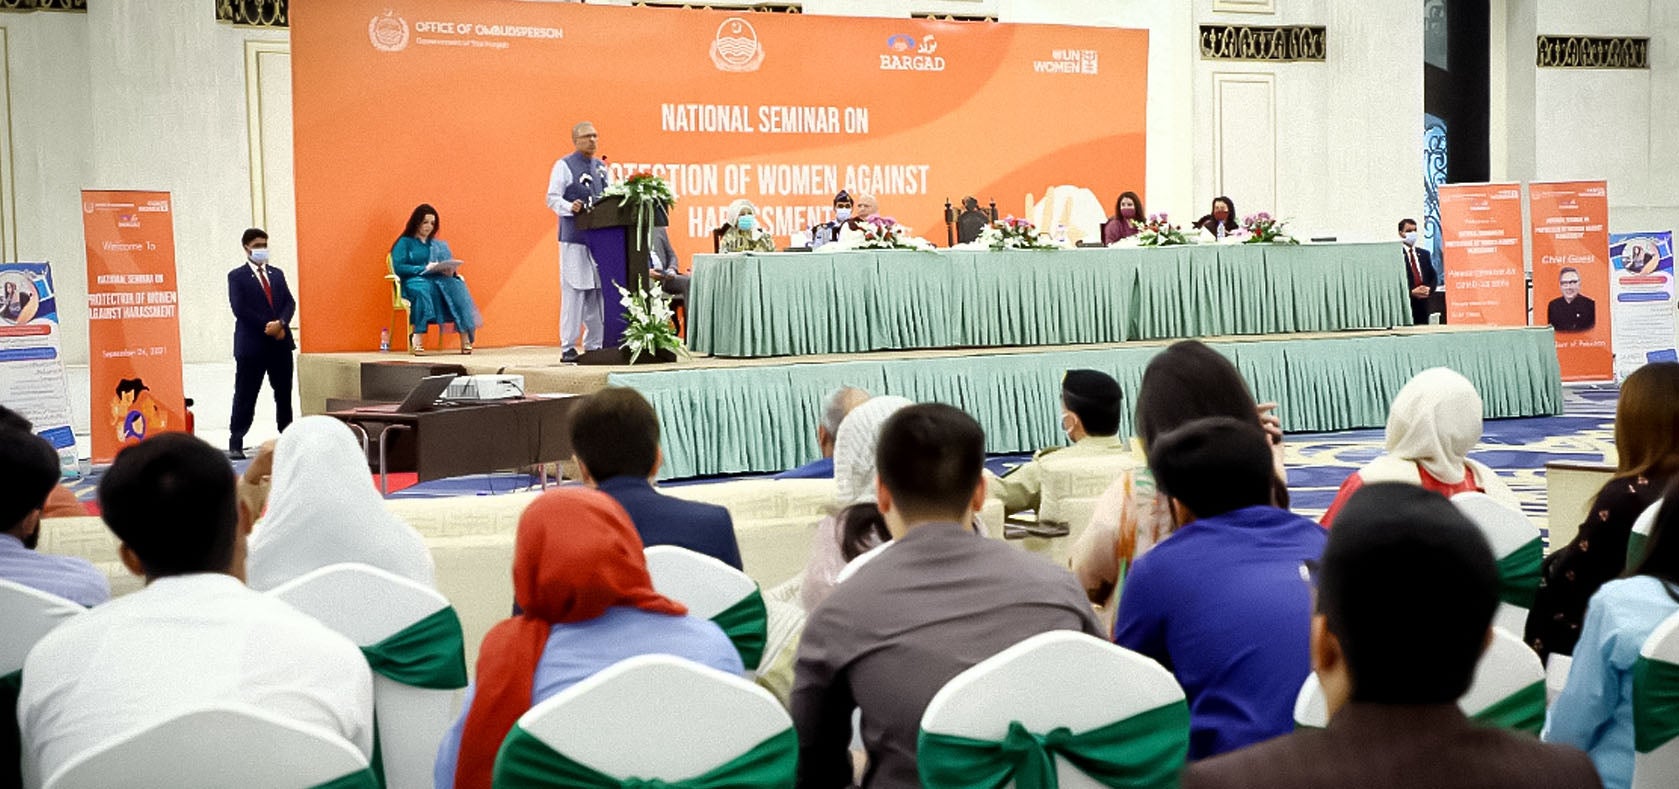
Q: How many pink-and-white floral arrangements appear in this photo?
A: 4